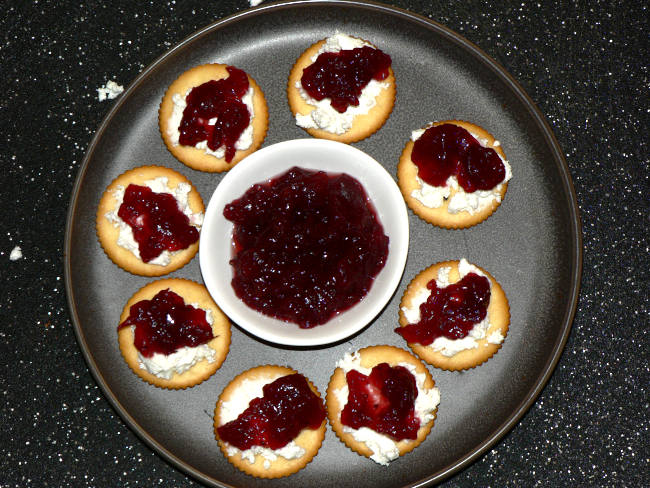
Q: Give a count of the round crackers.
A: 8